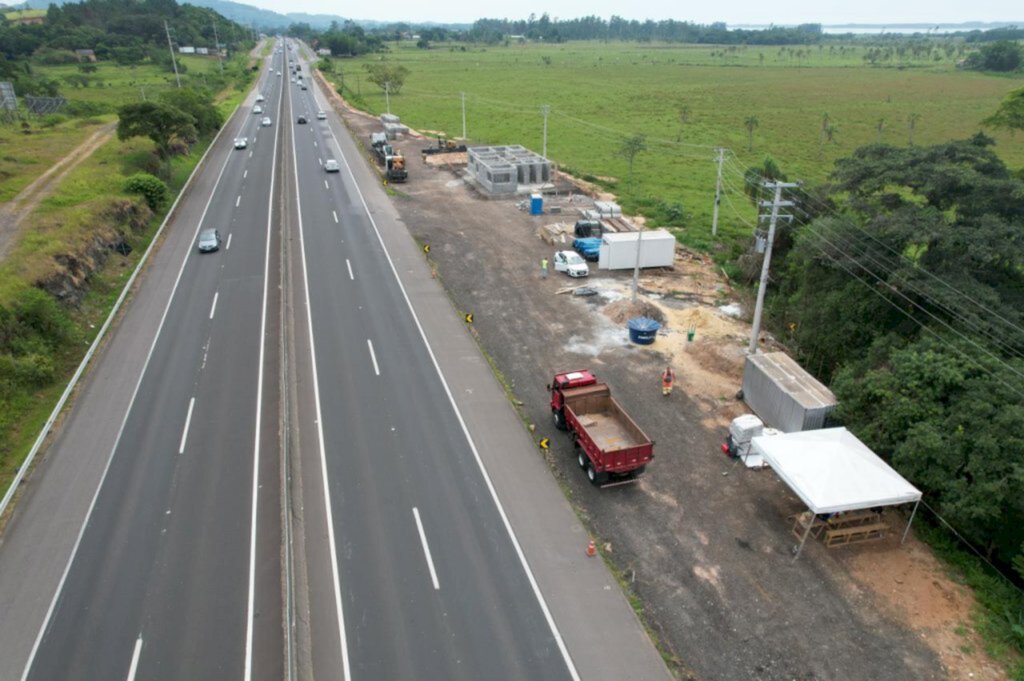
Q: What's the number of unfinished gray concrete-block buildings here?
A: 1